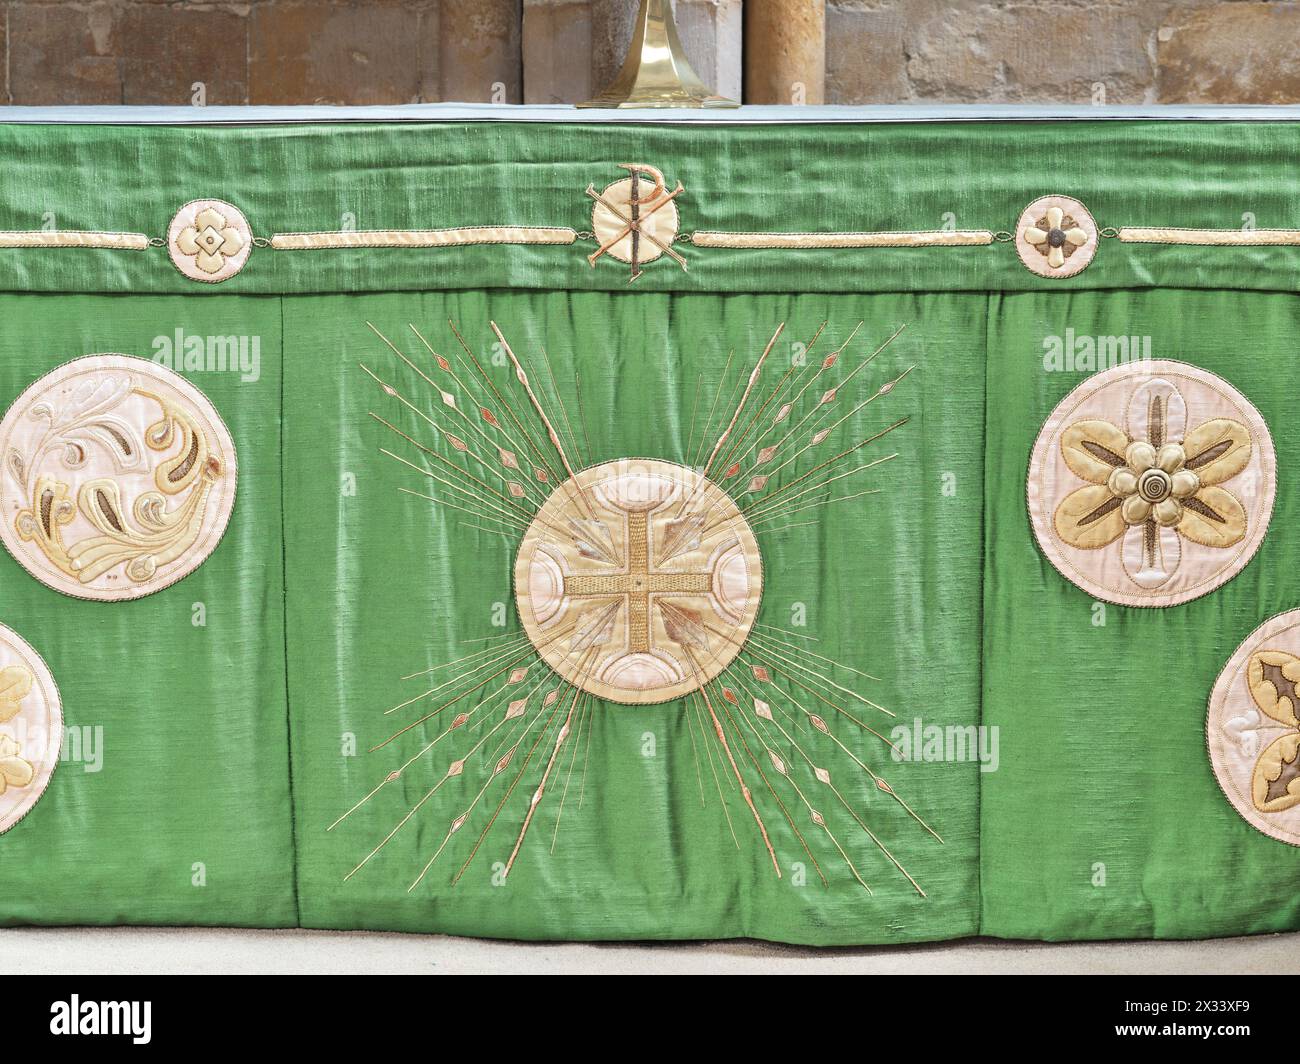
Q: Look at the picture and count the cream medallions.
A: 8